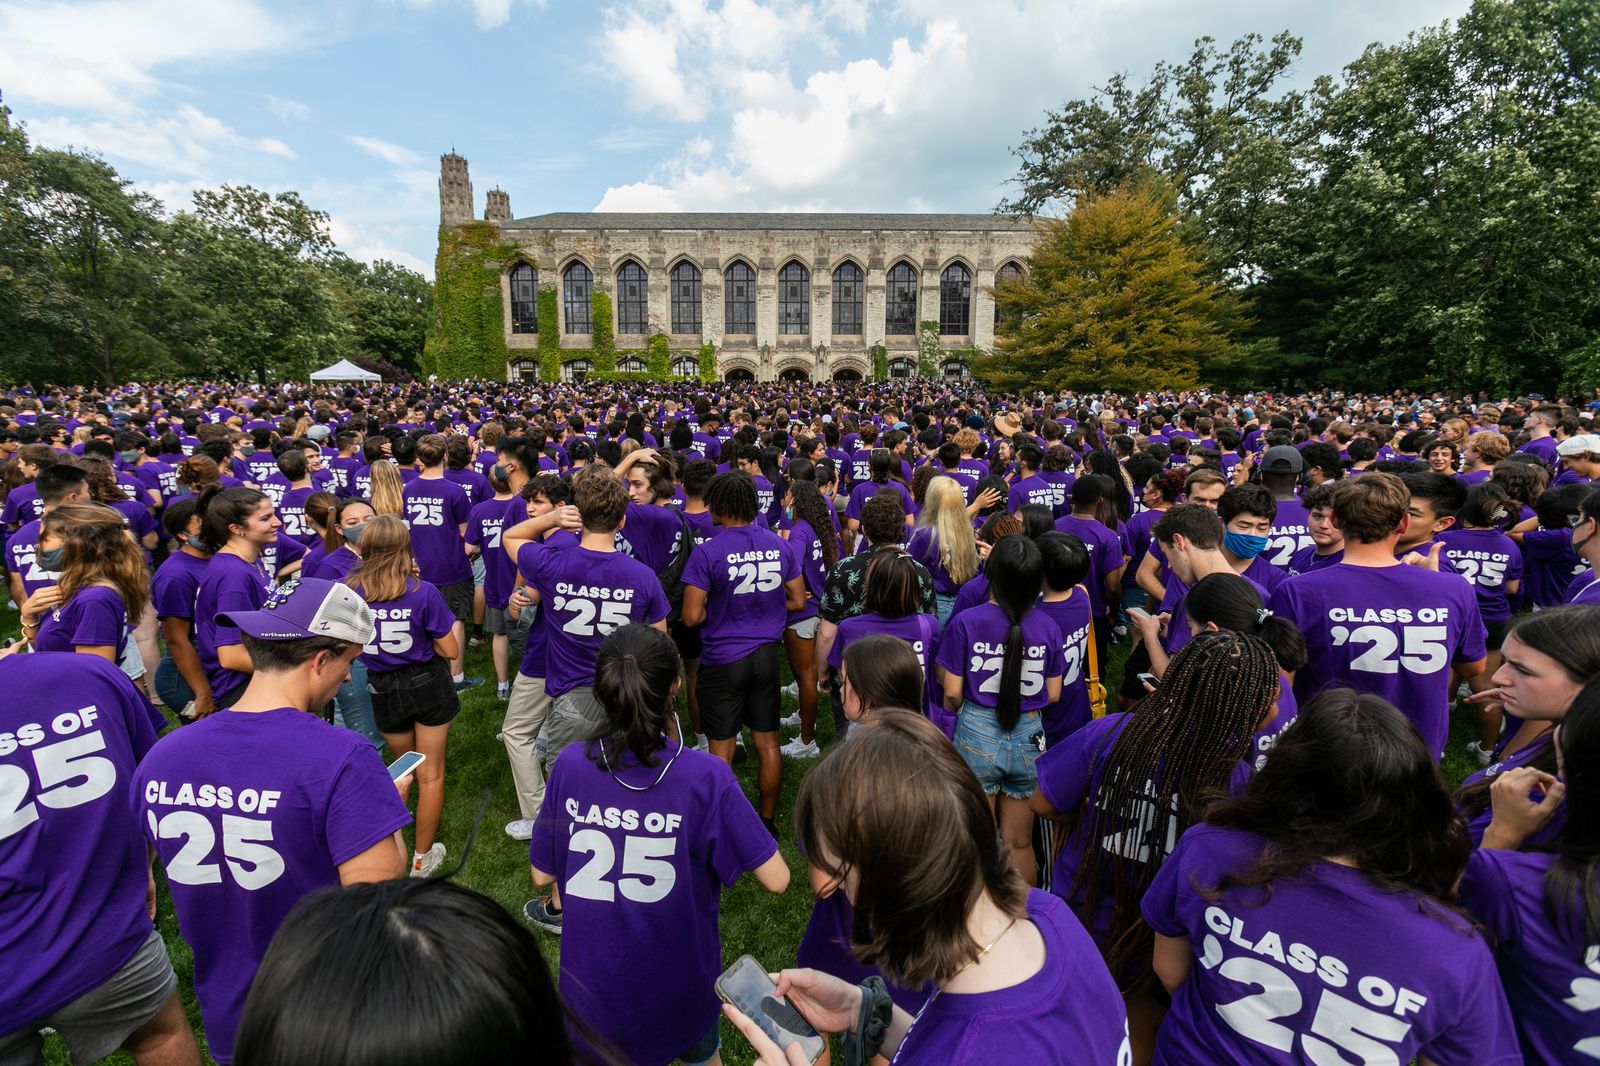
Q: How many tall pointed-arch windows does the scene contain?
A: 10